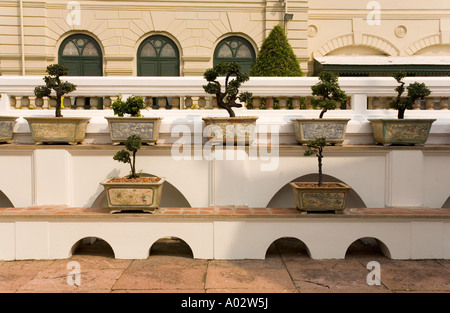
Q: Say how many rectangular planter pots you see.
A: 8